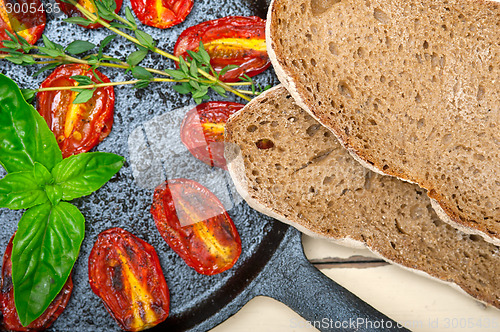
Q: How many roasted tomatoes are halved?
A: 9